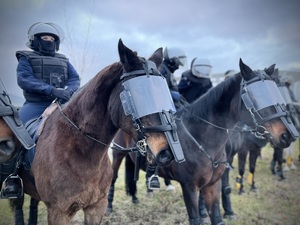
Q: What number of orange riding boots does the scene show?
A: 0